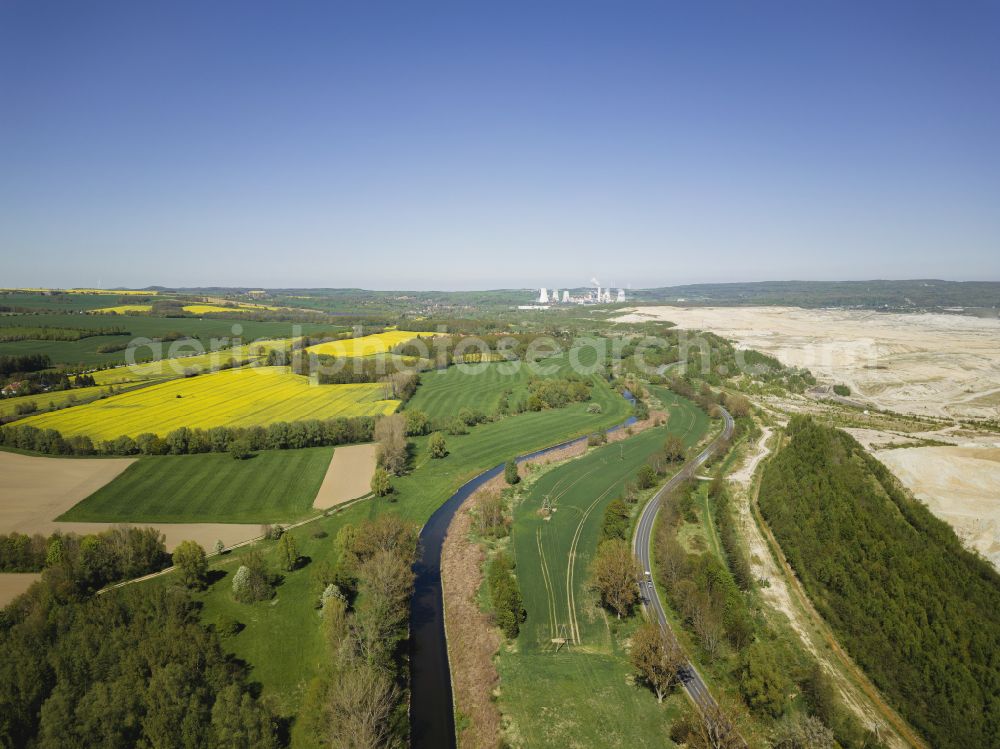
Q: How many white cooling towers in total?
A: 5